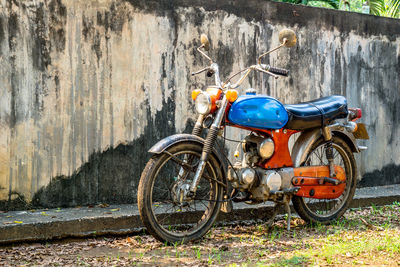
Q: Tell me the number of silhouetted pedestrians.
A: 0